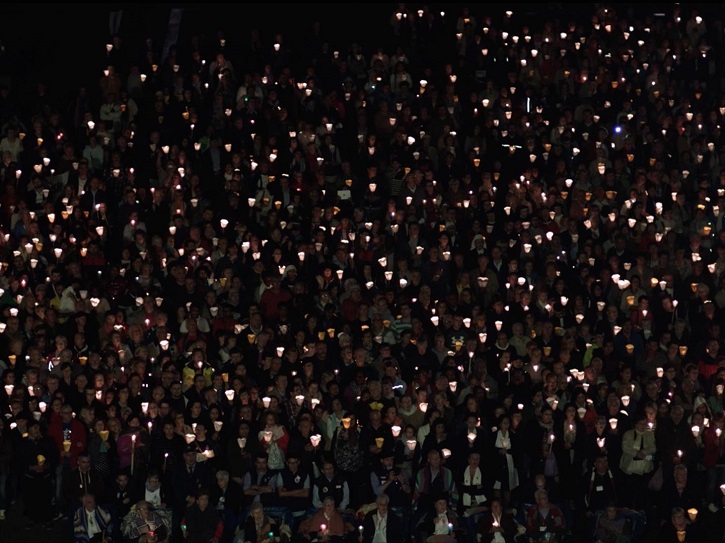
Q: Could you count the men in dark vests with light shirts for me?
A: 4